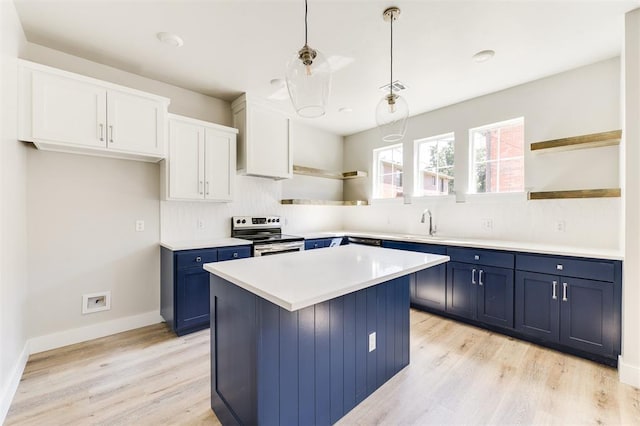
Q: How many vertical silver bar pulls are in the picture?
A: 8